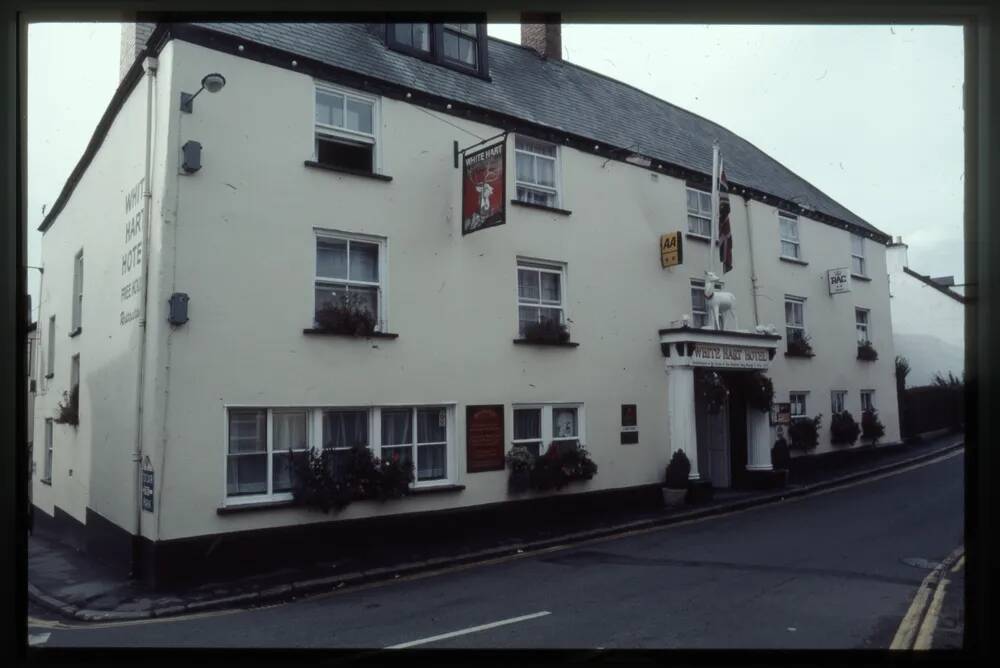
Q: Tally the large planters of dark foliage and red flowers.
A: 2